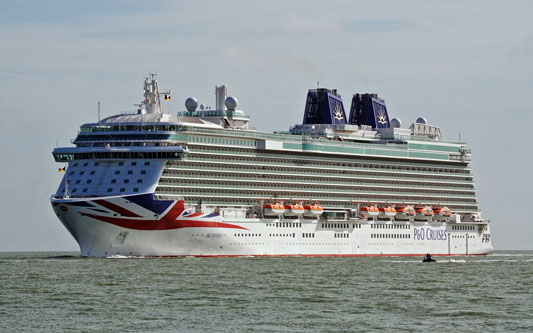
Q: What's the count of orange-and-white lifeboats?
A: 8